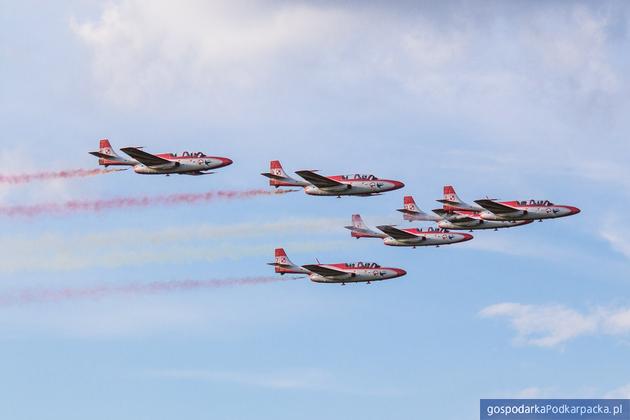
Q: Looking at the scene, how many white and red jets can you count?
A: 6